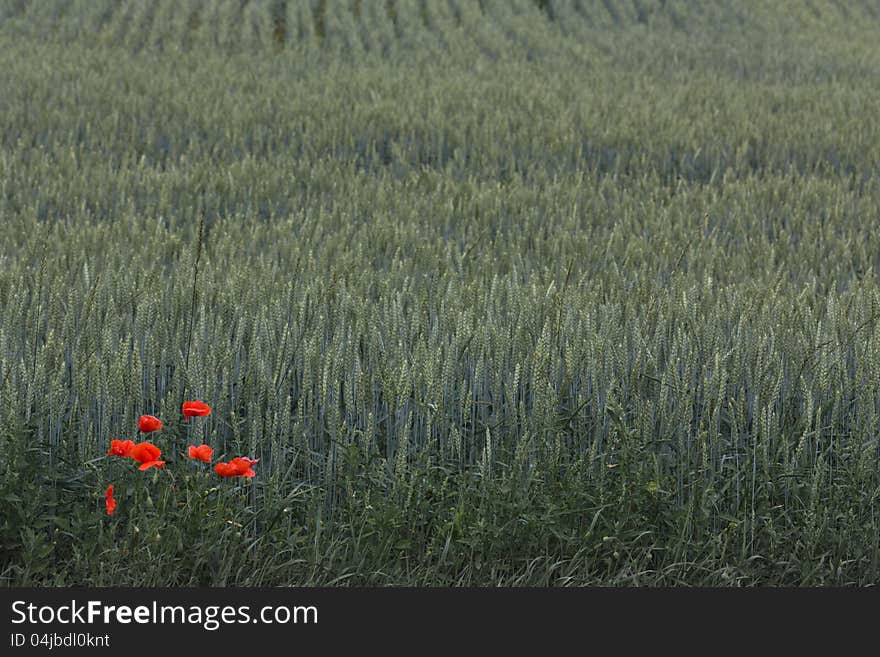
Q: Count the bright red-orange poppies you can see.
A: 7